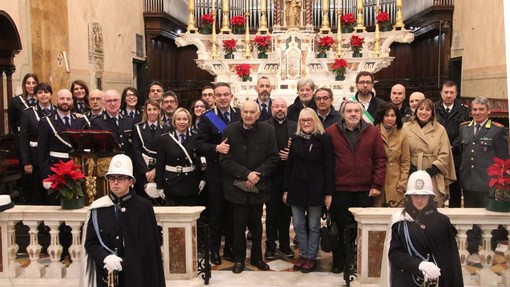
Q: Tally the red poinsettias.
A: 12